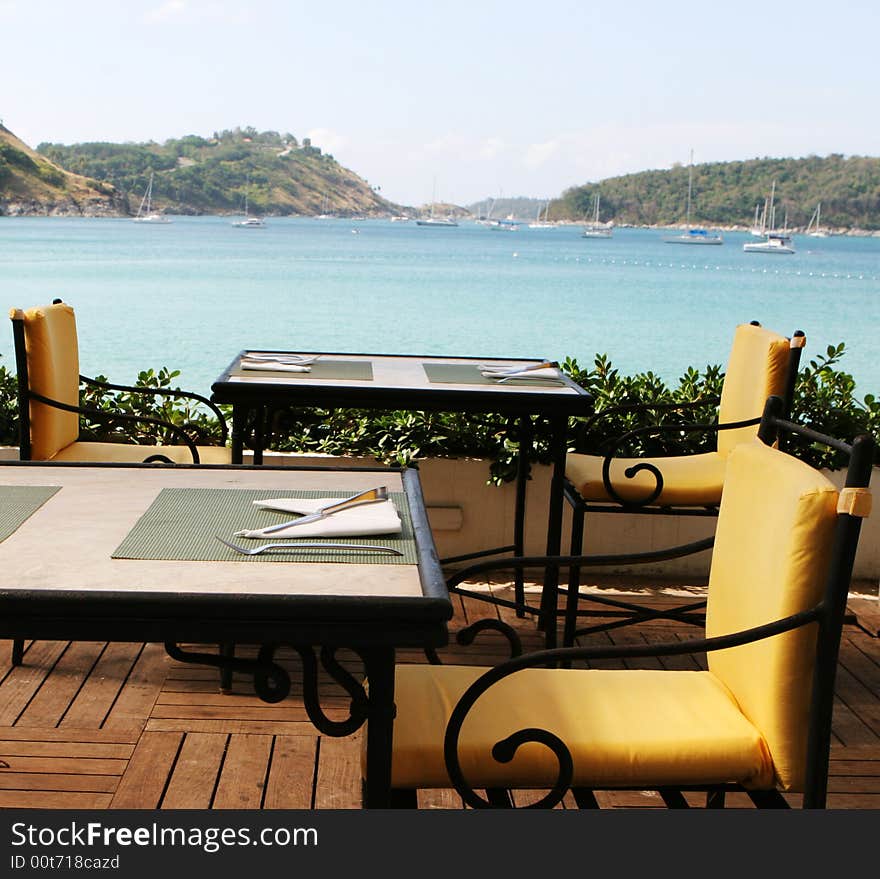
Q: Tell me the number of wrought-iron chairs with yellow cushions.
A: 3